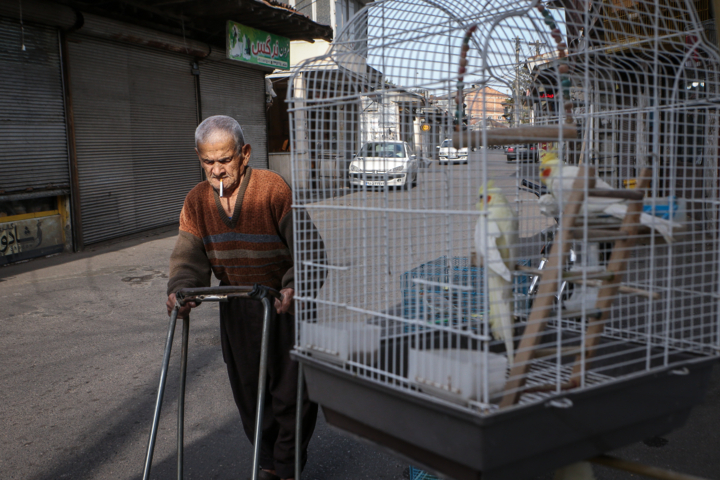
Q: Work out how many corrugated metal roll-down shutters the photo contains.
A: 3